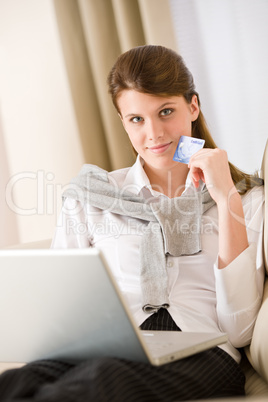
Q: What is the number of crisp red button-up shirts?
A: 0